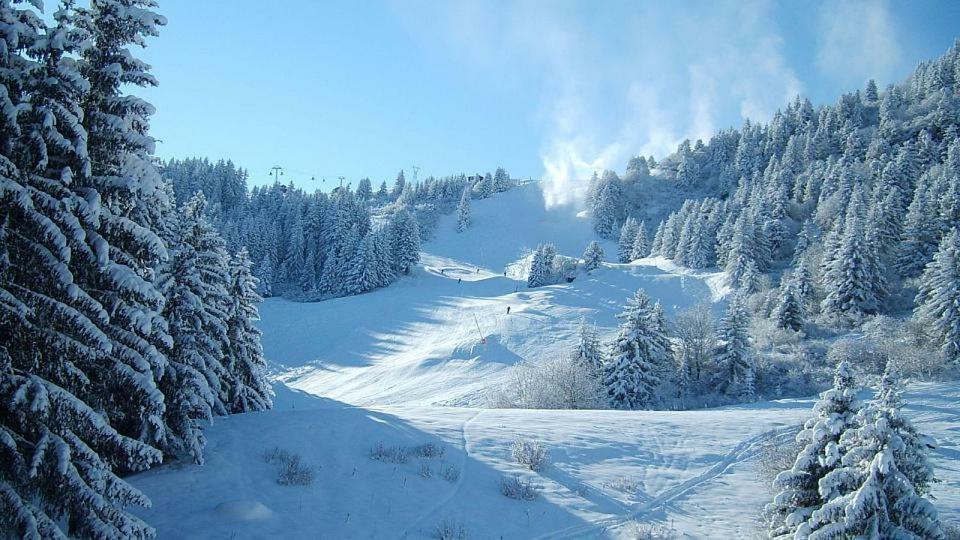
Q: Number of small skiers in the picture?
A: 5